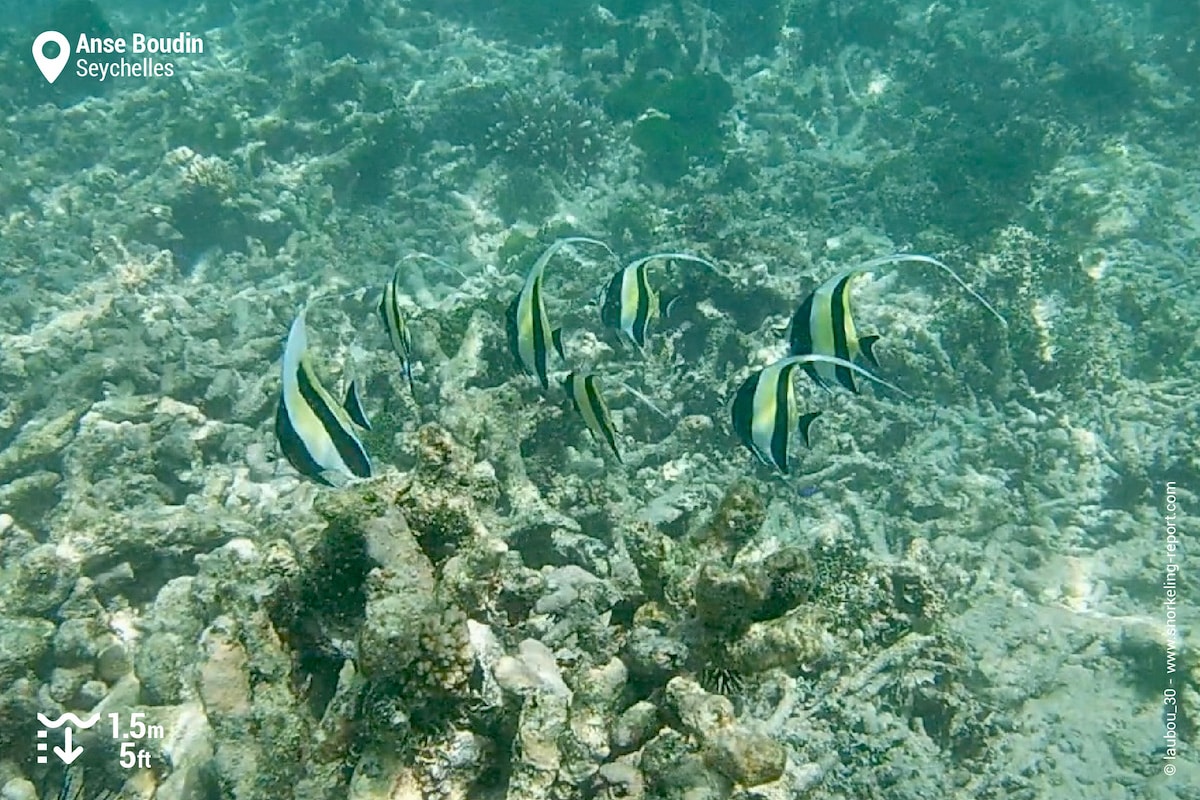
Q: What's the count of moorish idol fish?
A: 7